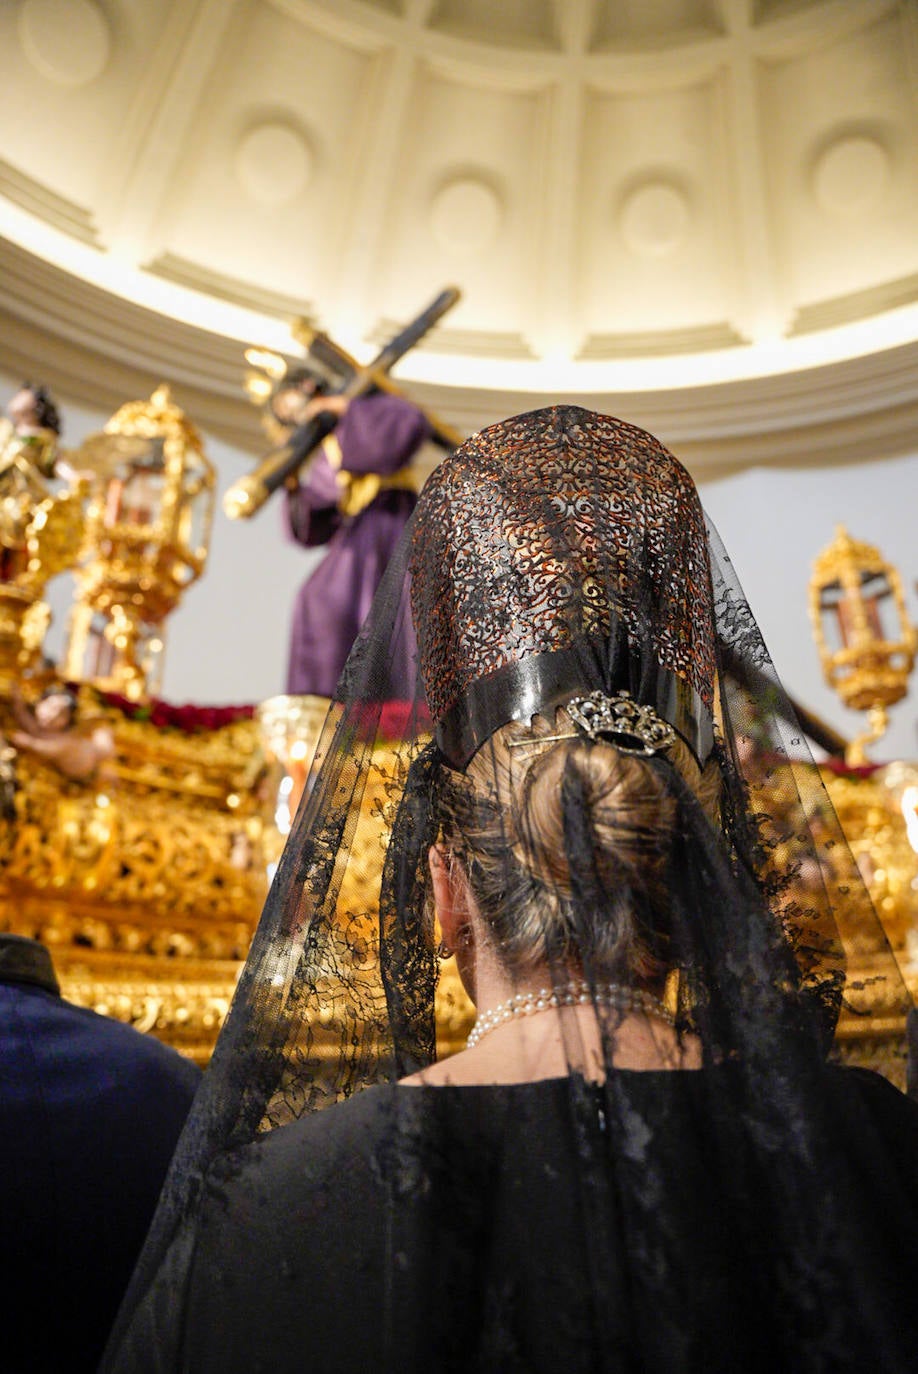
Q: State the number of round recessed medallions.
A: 5